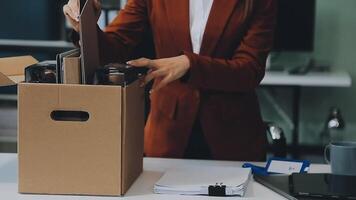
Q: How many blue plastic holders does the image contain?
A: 1